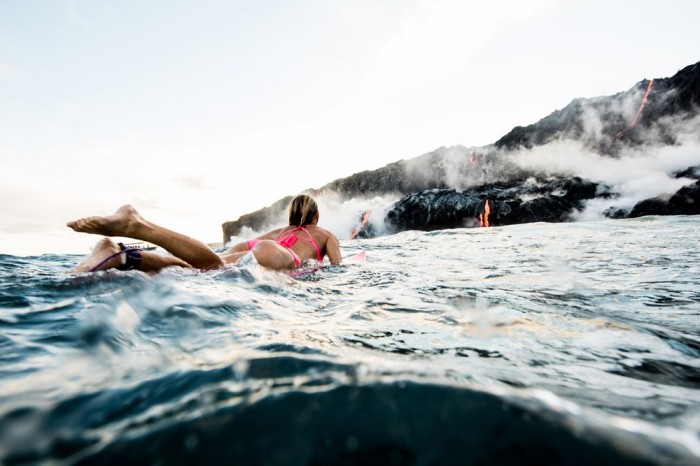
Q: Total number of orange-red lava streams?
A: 4